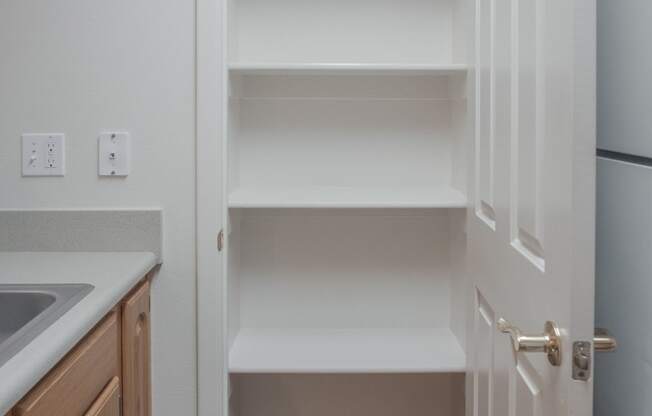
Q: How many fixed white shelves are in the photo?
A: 3